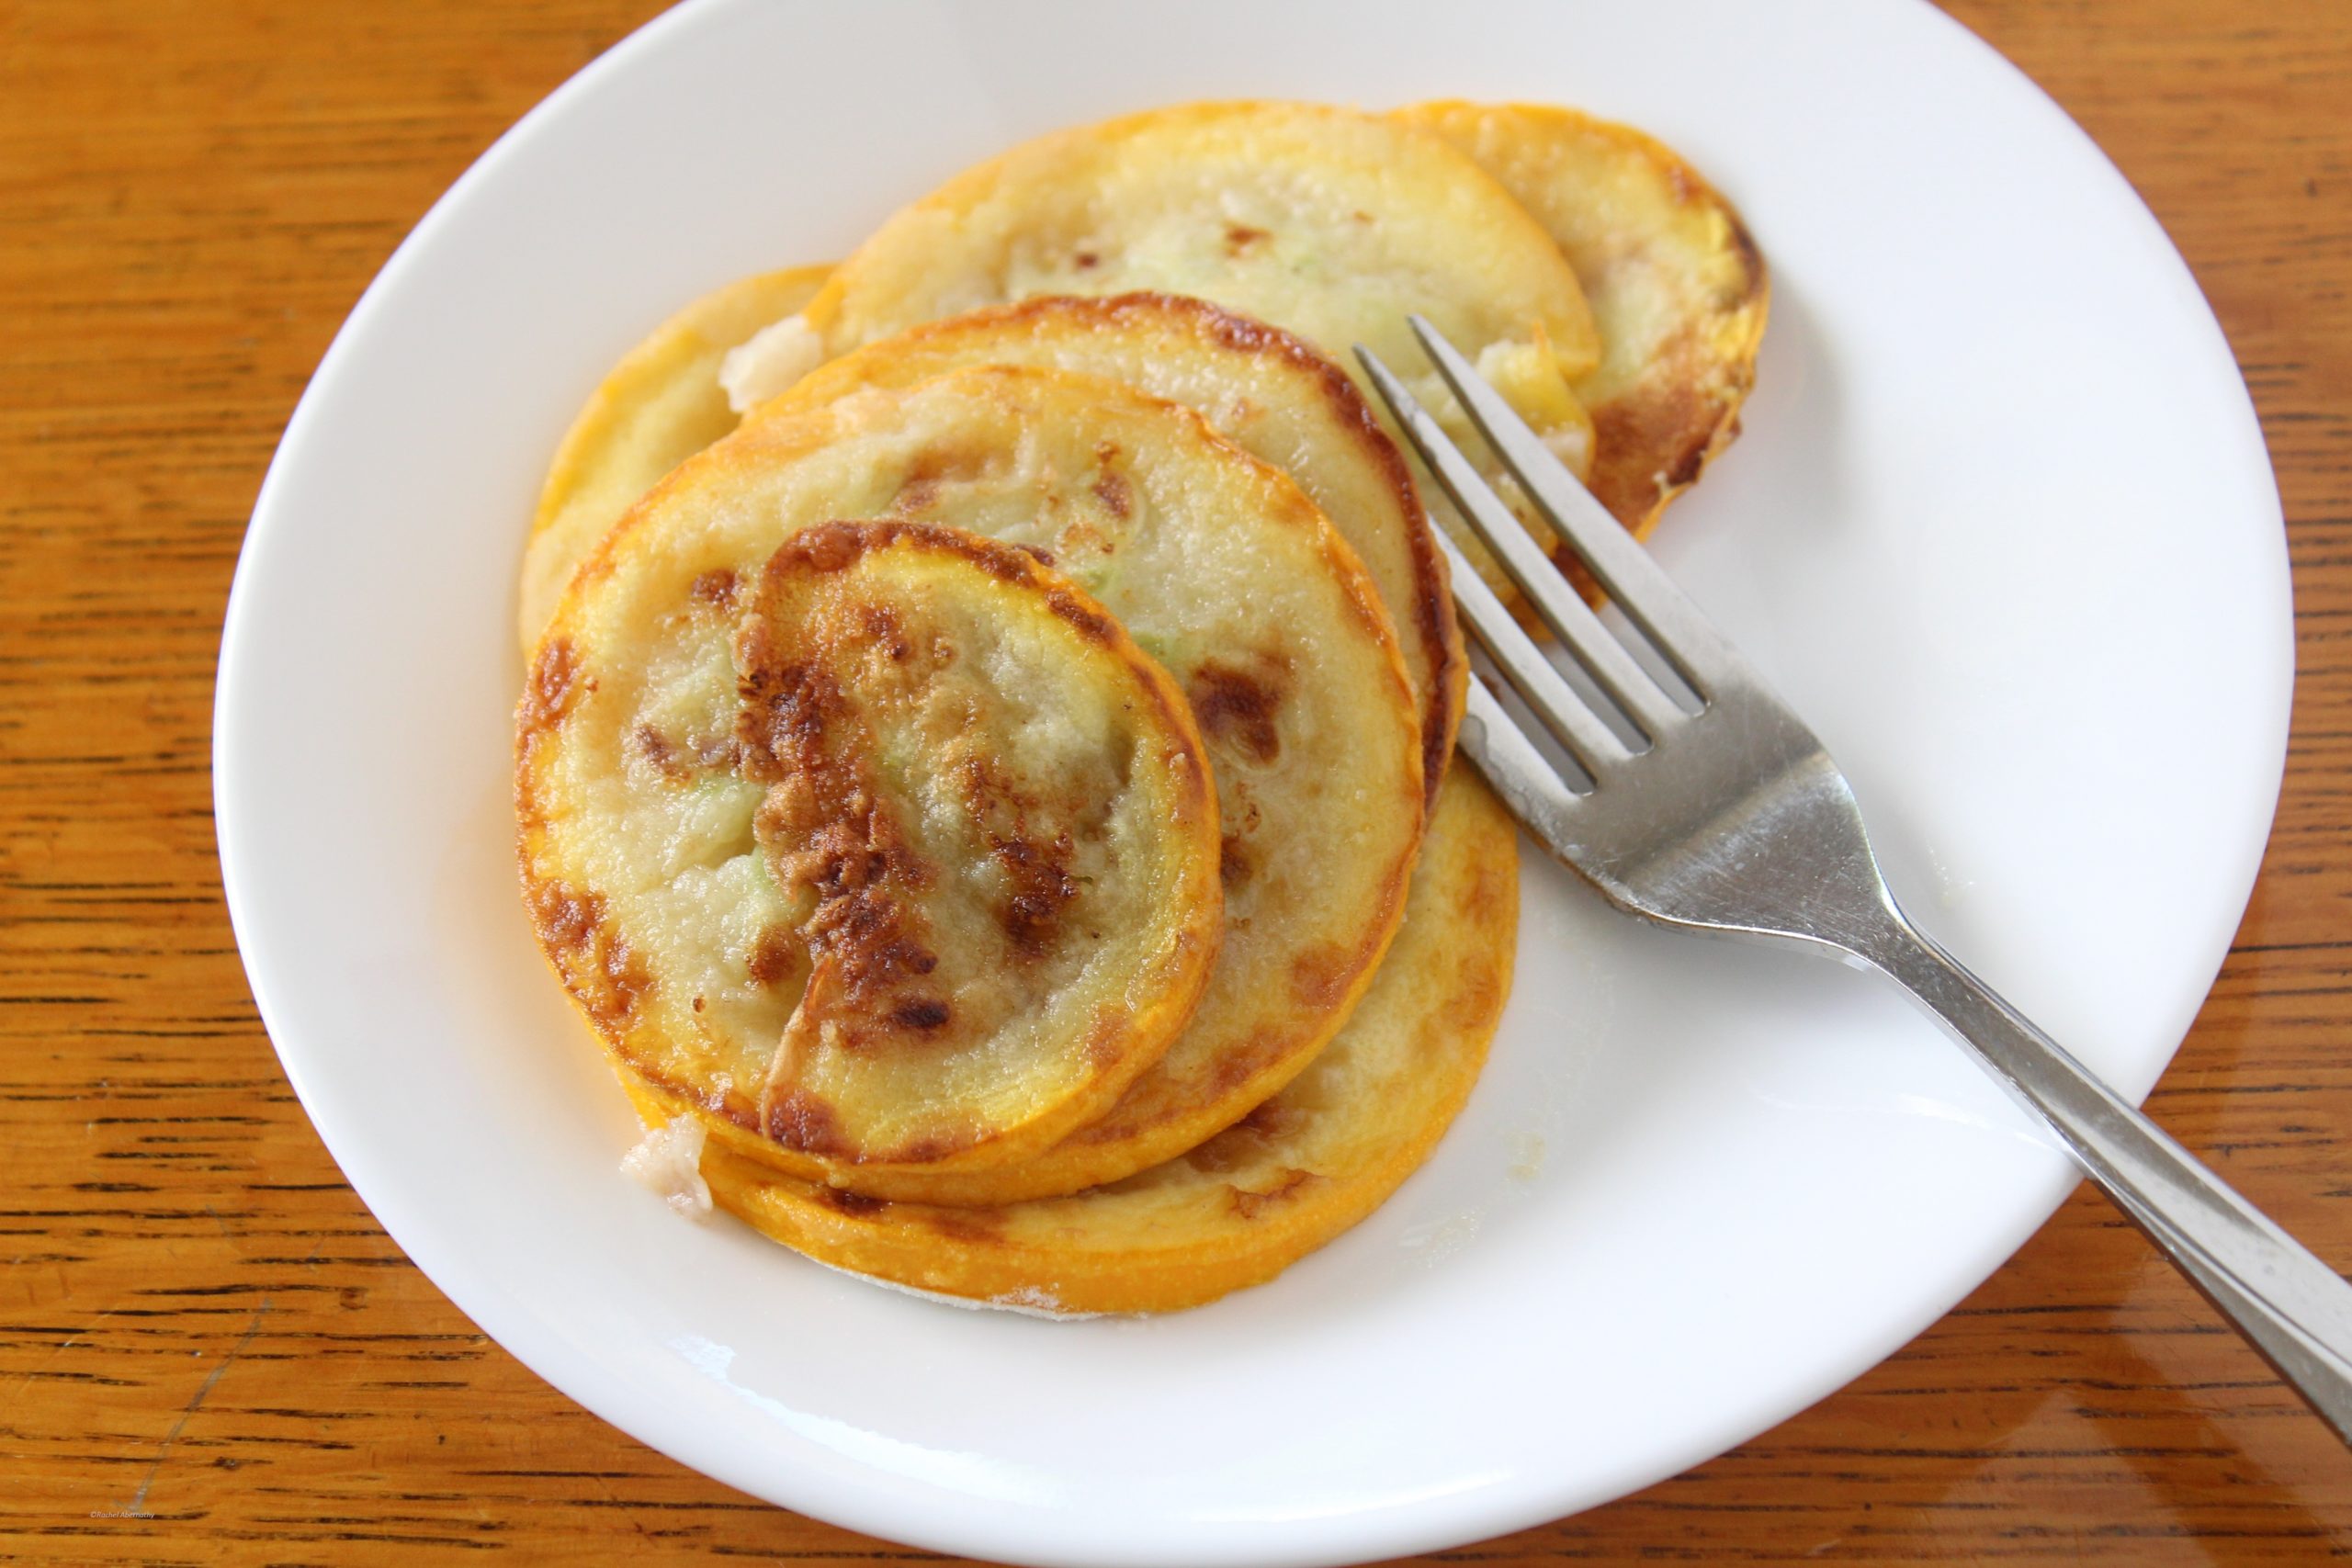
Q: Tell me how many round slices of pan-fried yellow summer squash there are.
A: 7